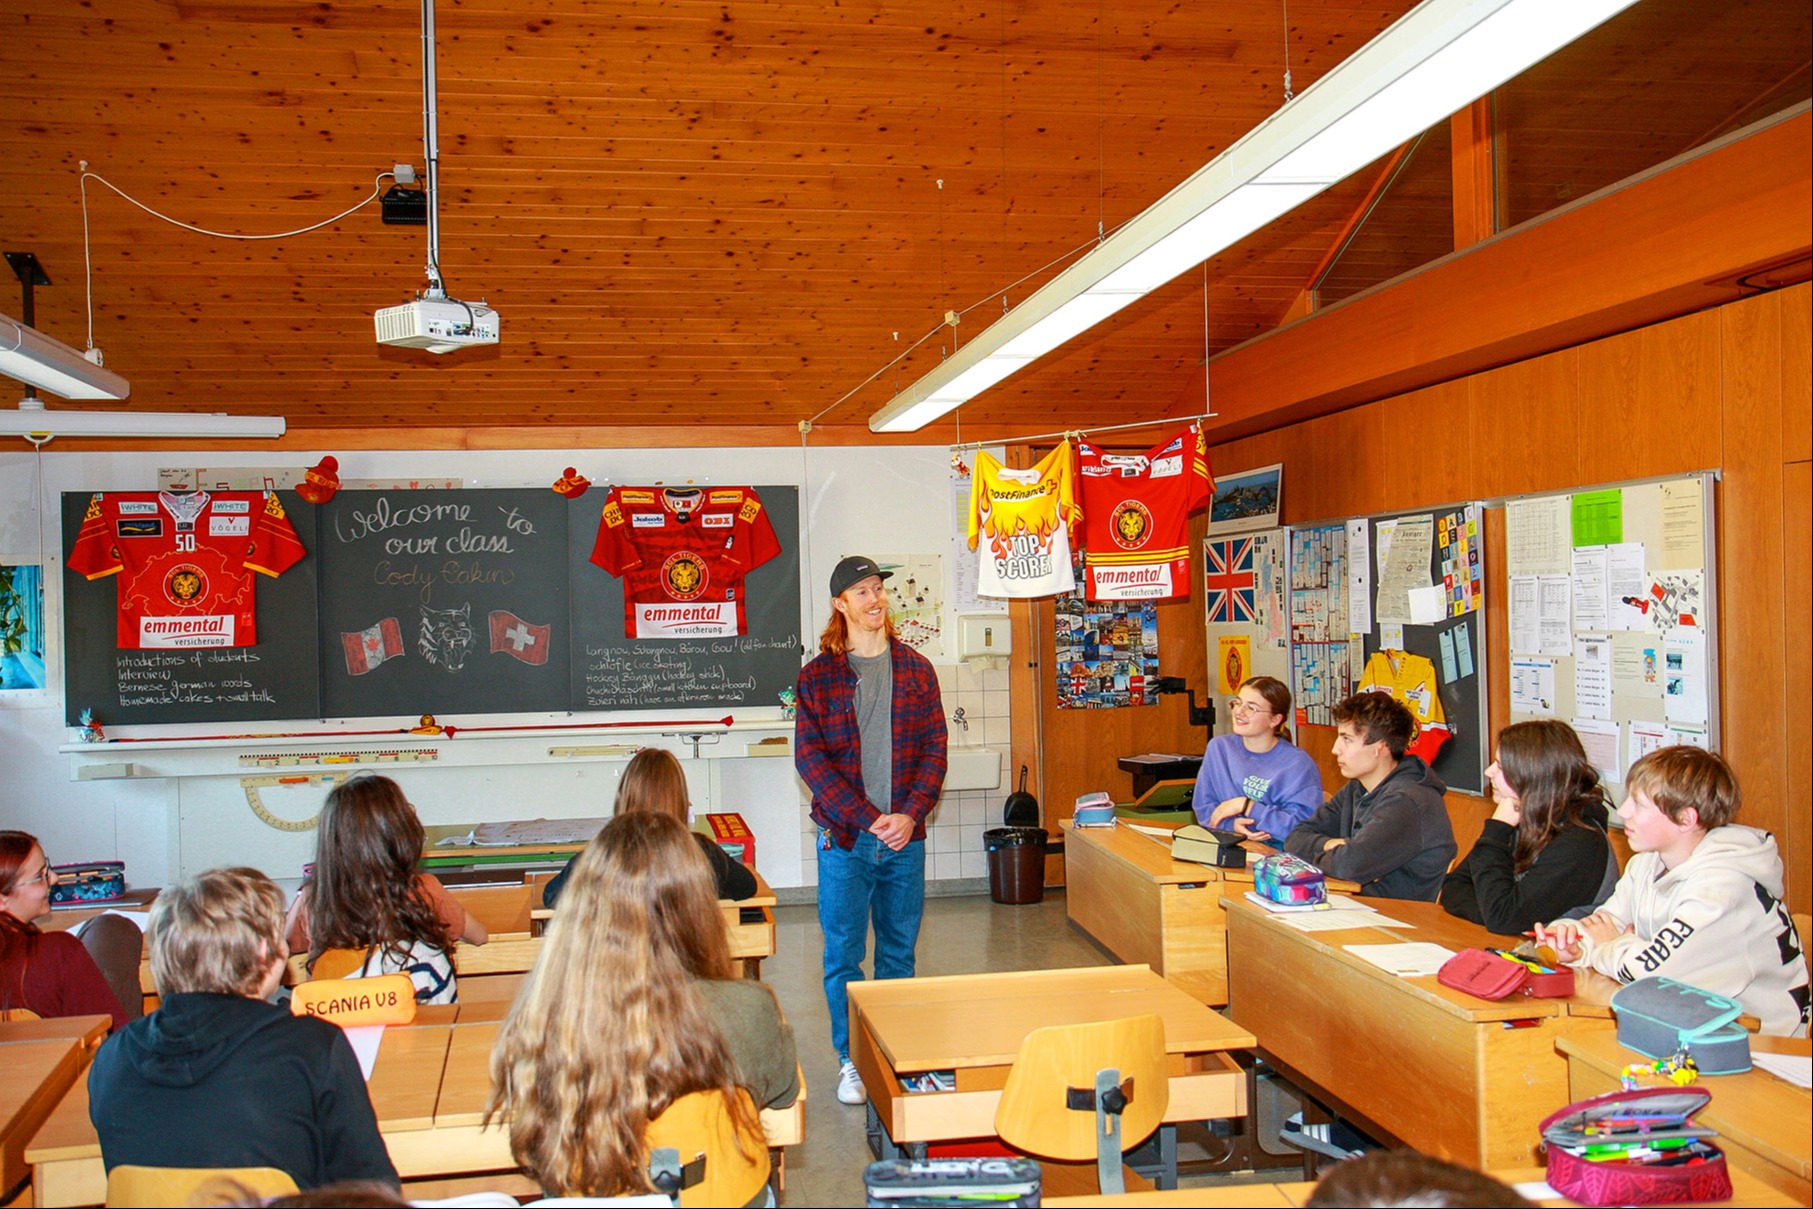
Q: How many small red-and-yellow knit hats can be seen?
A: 2